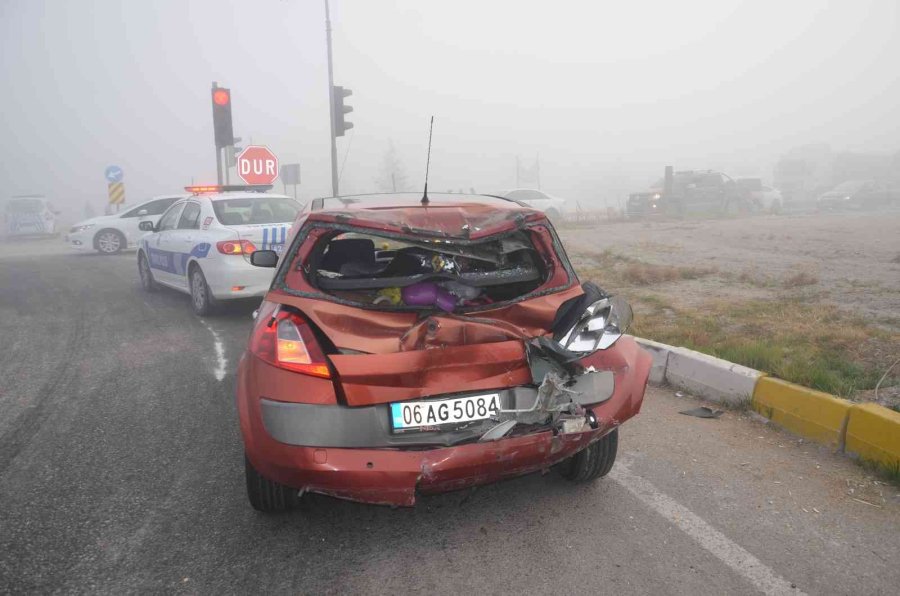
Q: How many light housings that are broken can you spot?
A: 1